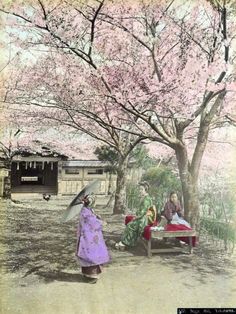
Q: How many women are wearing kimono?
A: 3